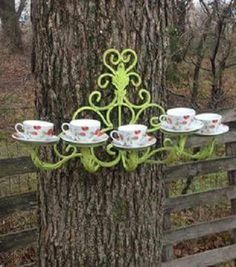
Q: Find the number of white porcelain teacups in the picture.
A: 5